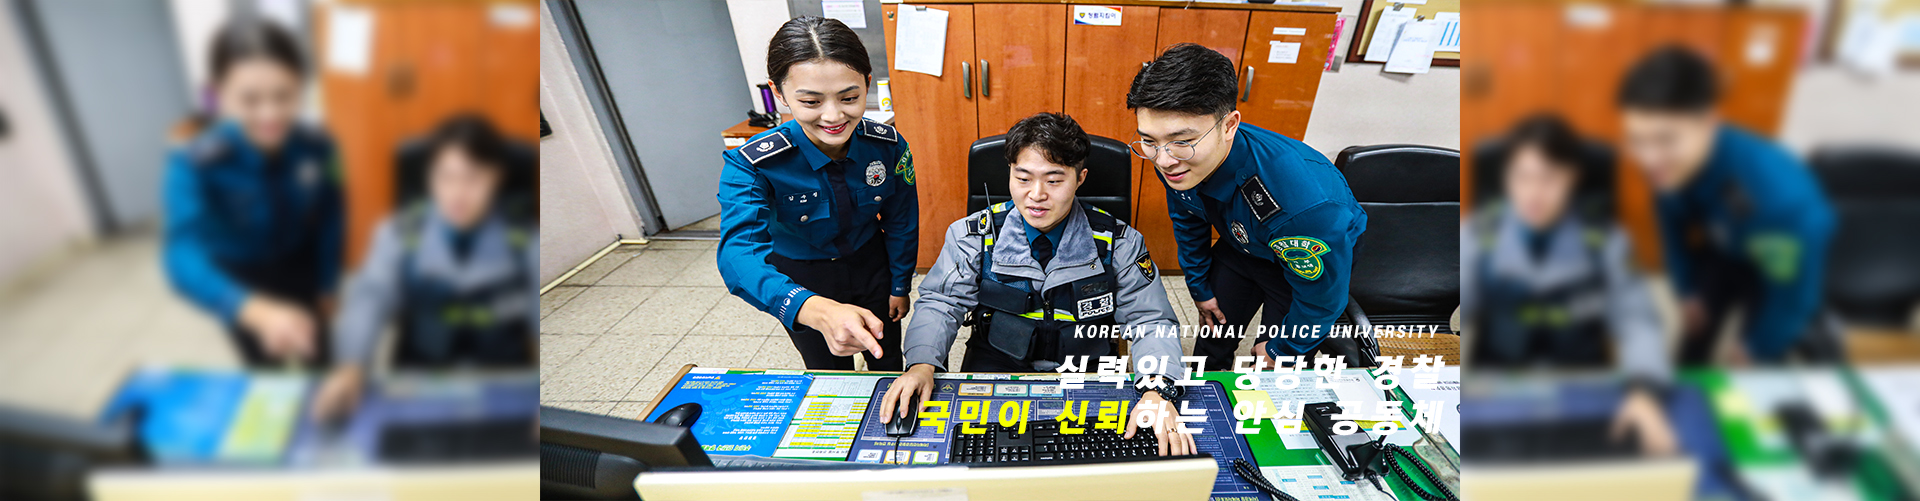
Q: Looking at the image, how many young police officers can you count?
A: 3